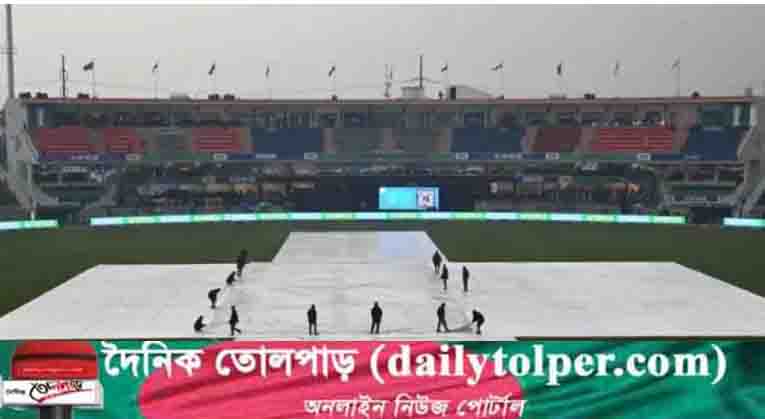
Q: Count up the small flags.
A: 10